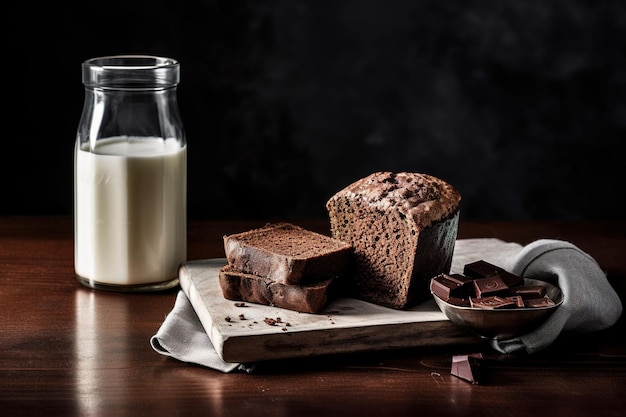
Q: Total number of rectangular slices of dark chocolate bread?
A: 2